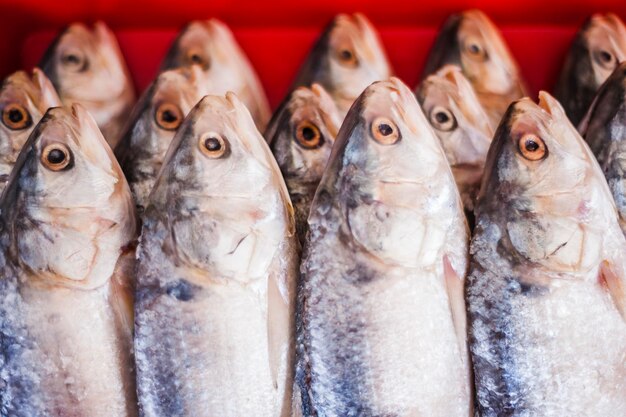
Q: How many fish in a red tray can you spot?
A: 14